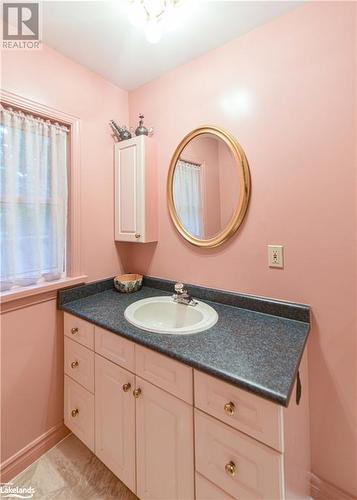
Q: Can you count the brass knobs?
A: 8